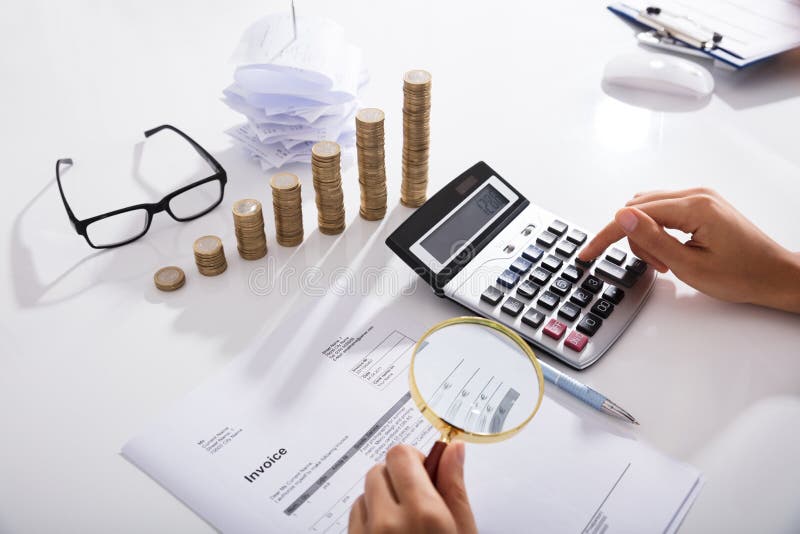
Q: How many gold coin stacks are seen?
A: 7